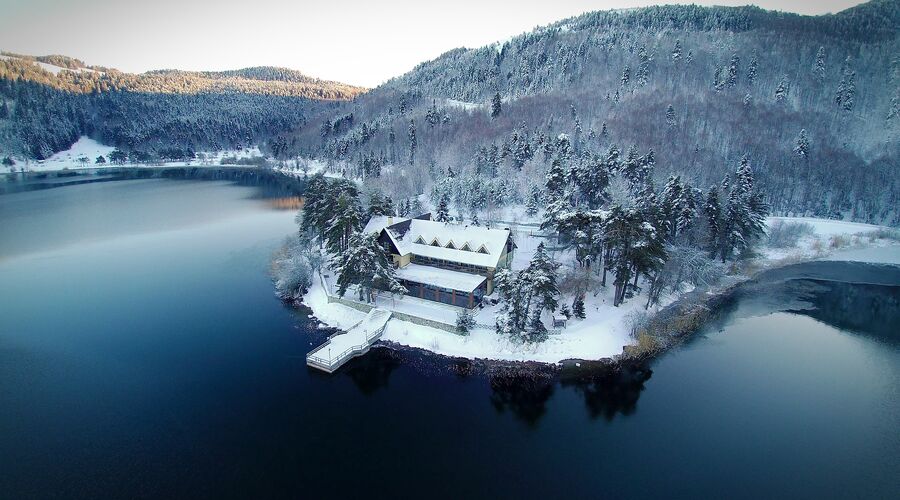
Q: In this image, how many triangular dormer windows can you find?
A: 5